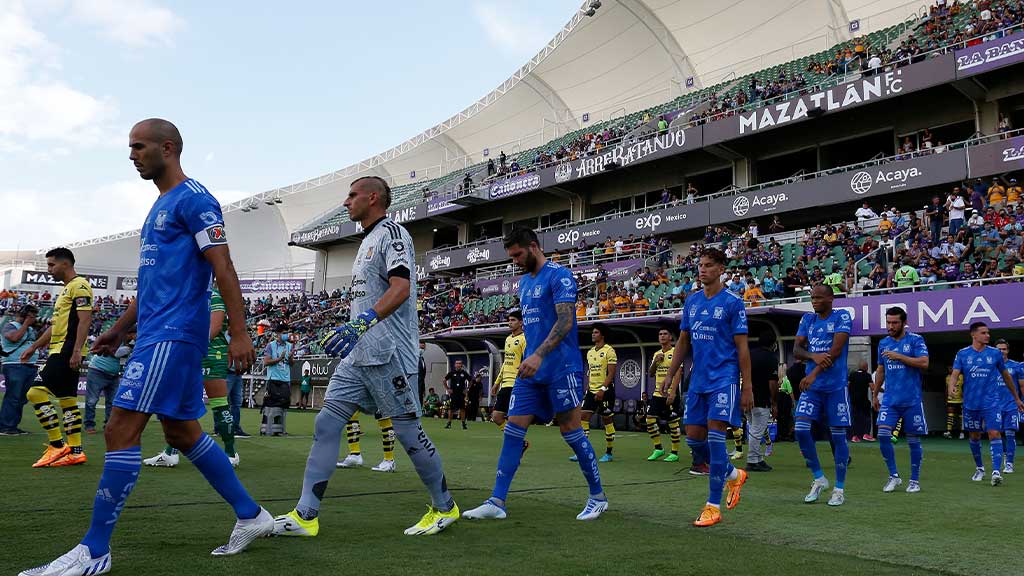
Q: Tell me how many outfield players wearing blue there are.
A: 7